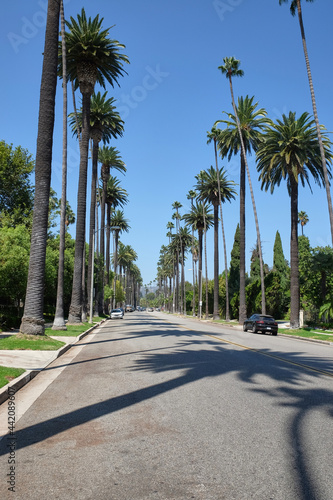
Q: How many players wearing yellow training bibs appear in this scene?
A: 0